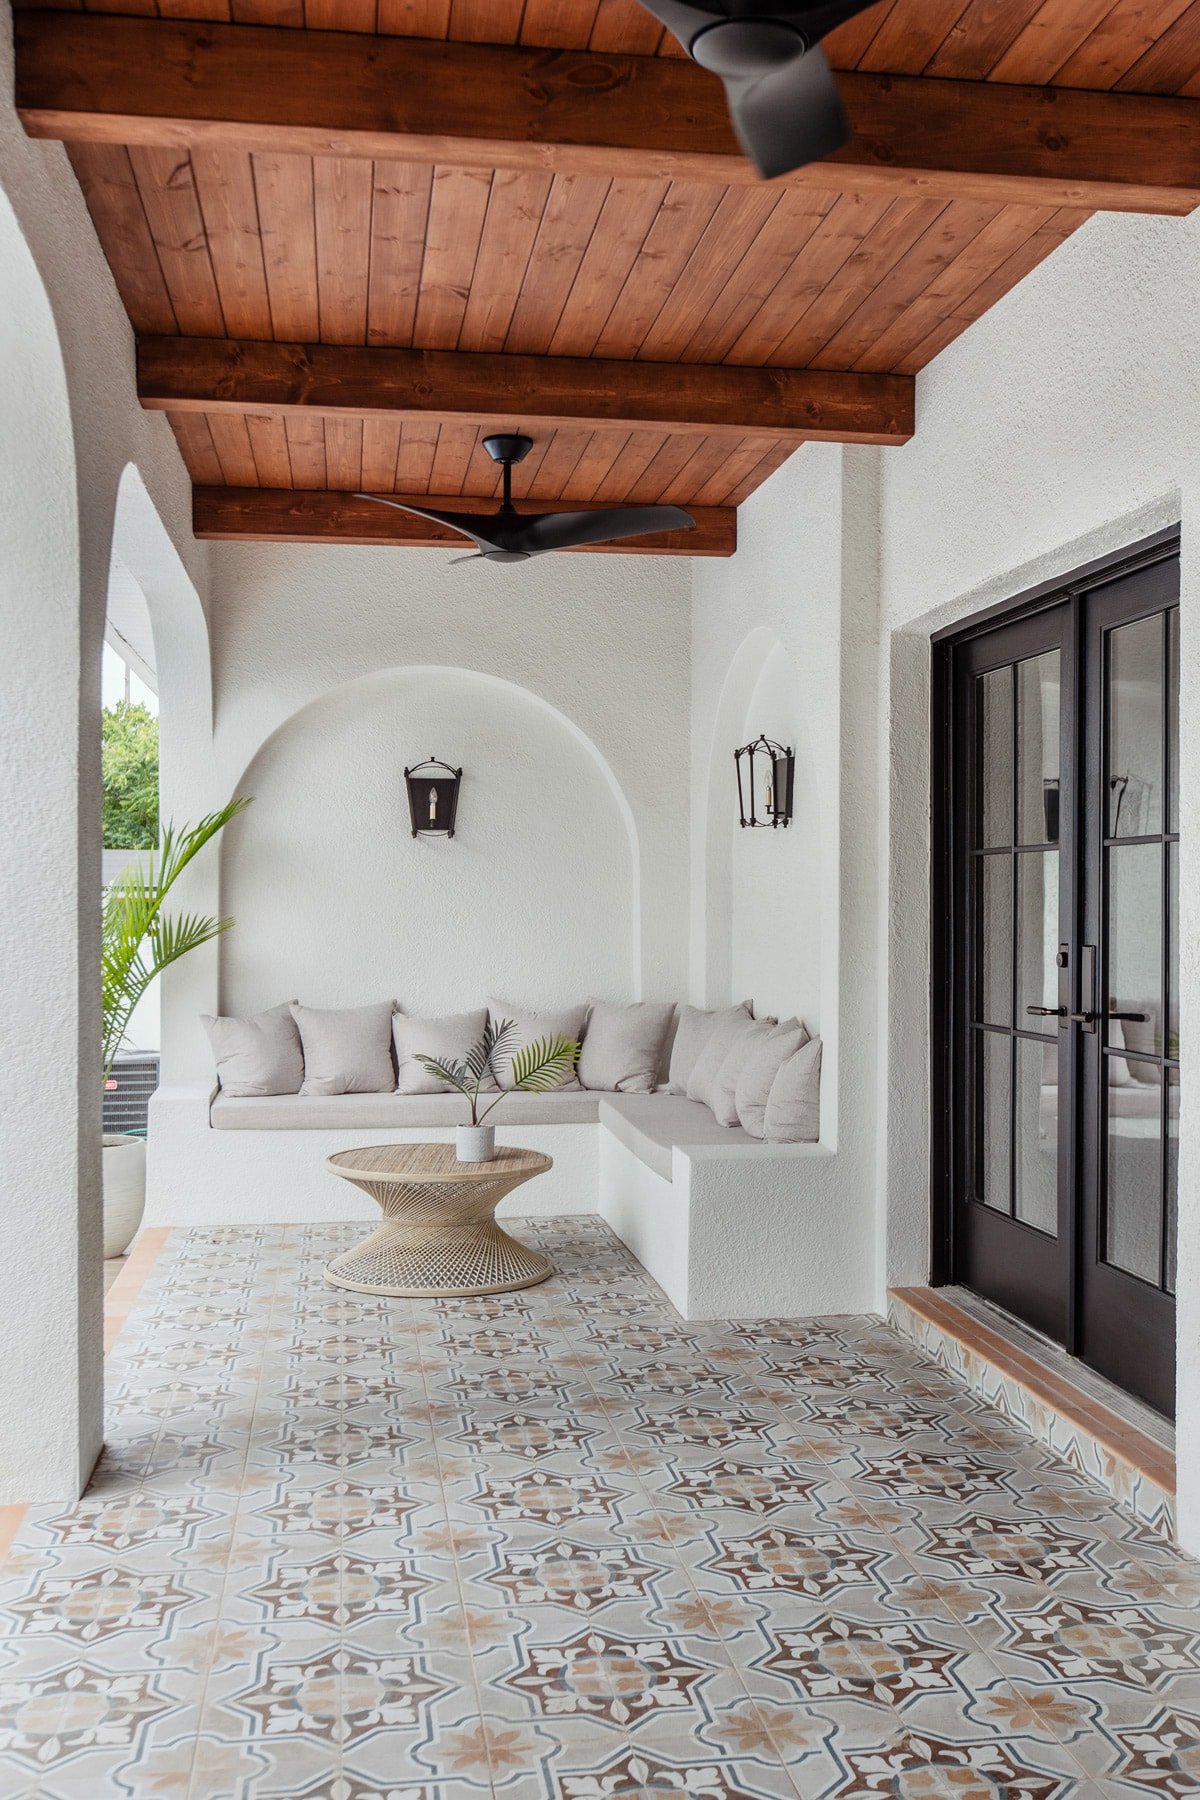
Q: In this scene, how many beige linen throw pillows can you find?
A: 10